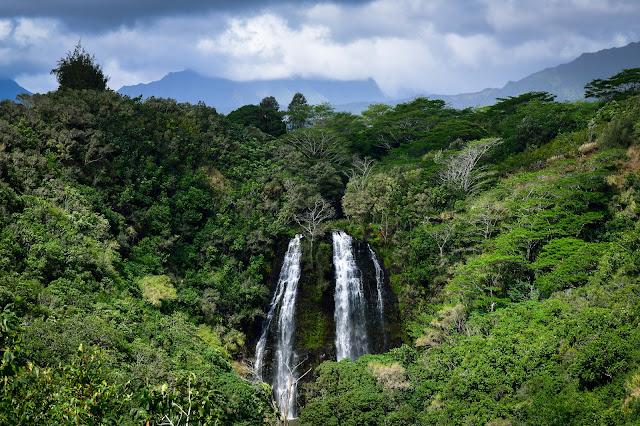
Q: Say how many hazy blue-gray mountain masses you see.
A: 3